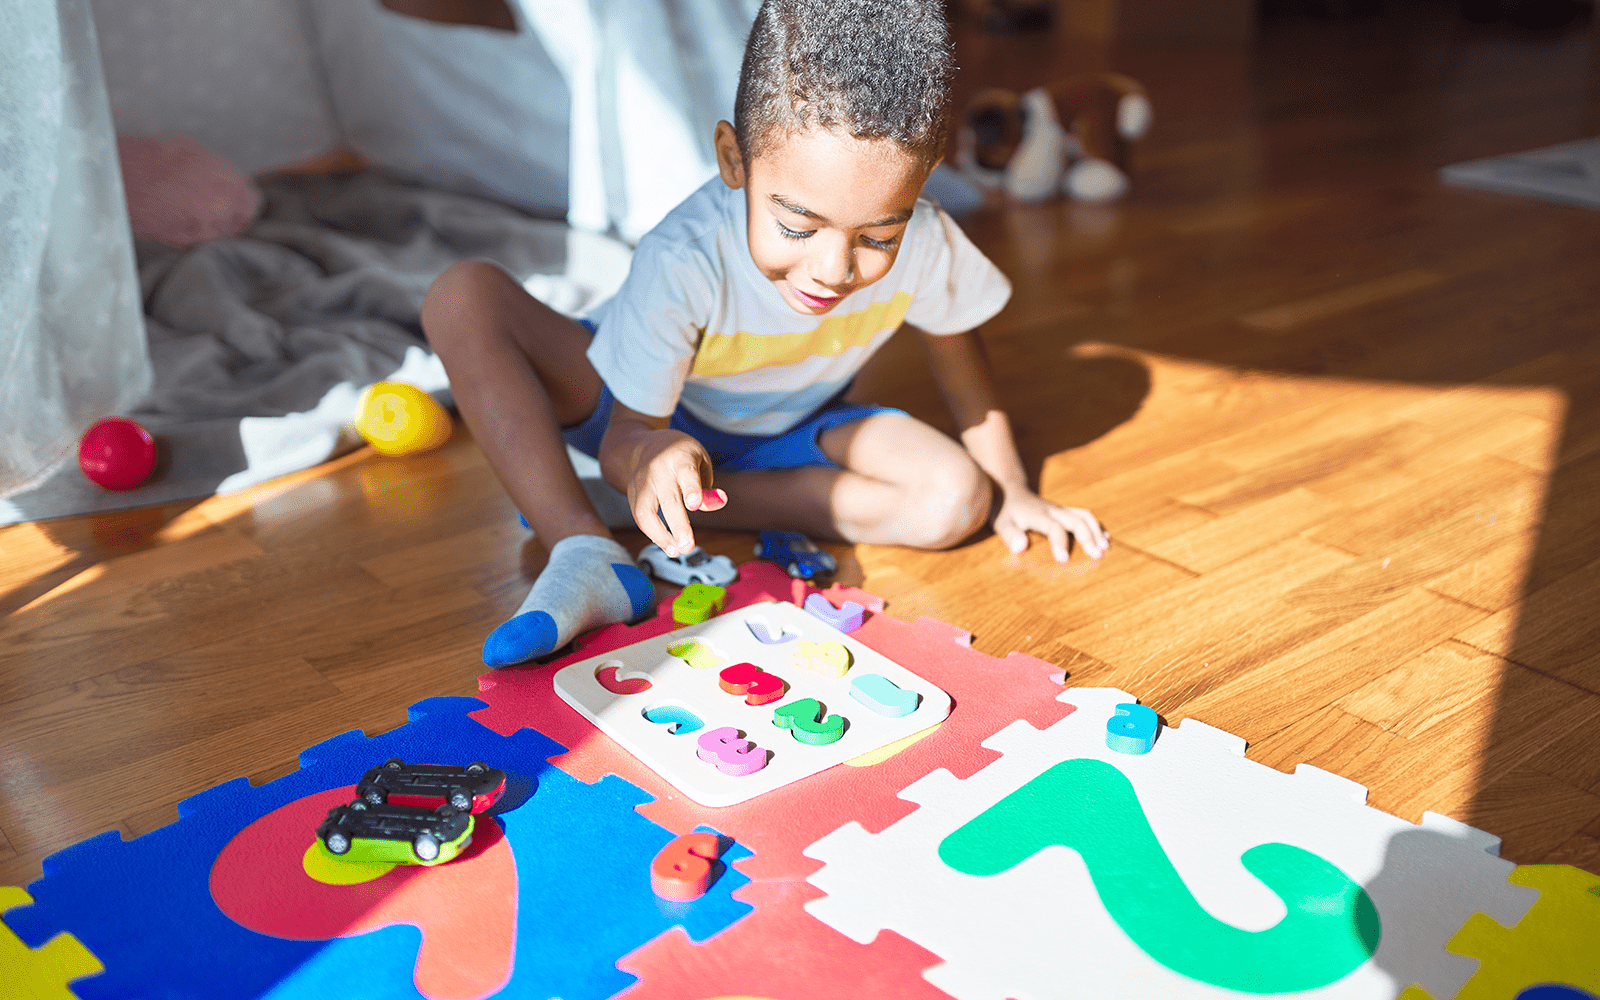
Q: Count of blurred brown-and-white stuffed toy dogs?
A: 1